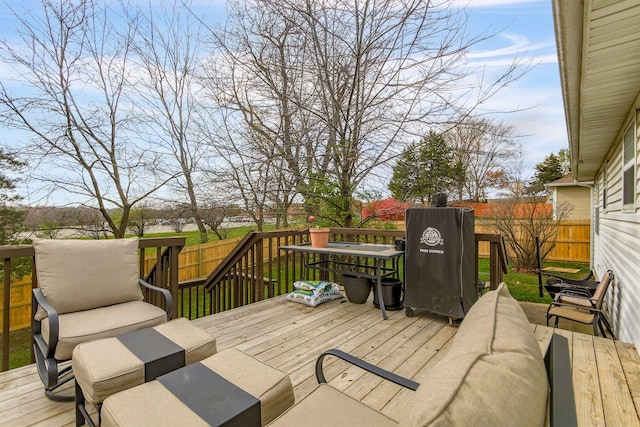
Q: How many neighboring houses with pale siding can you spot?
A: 1